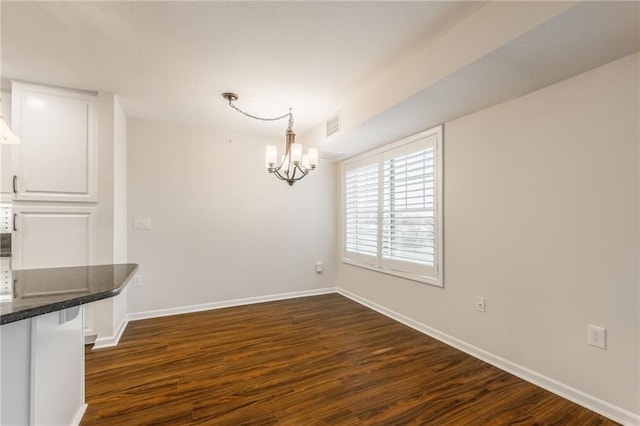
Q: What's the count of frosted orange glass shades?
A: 0